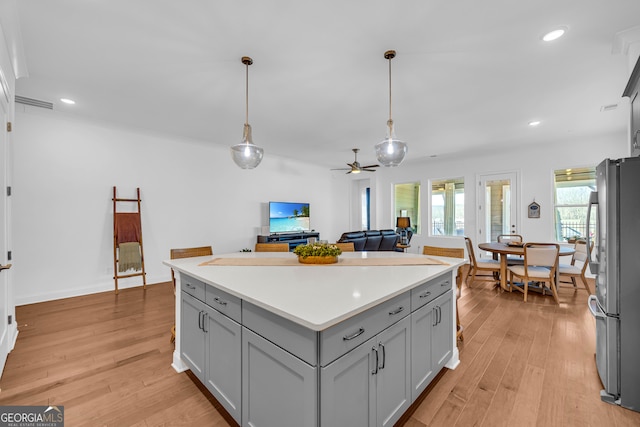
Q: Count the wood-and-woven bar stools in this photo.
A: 4